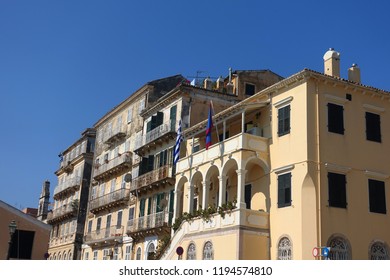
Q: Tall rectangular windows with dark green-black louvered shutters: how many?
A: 6